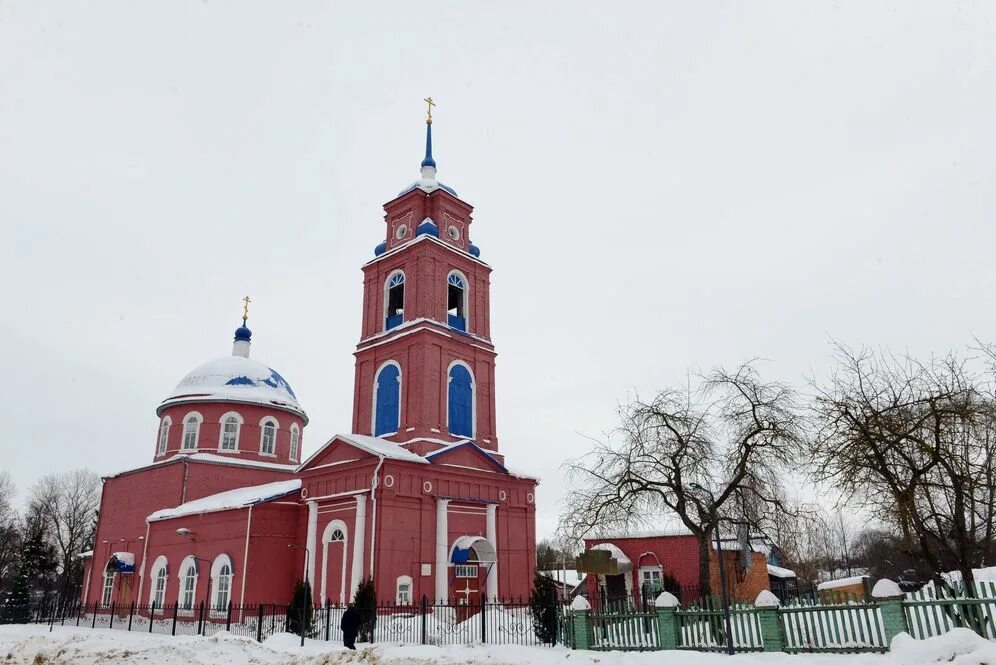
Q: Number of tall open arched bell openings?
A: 2